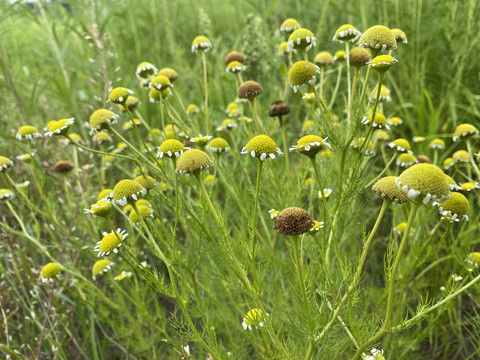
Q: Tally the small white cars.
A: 0